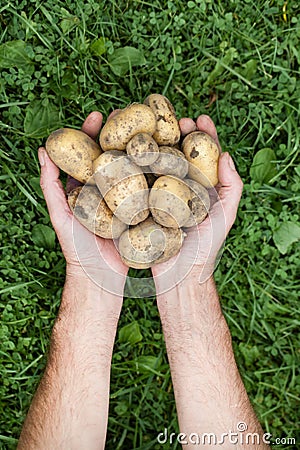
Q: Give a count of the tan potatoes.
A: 11